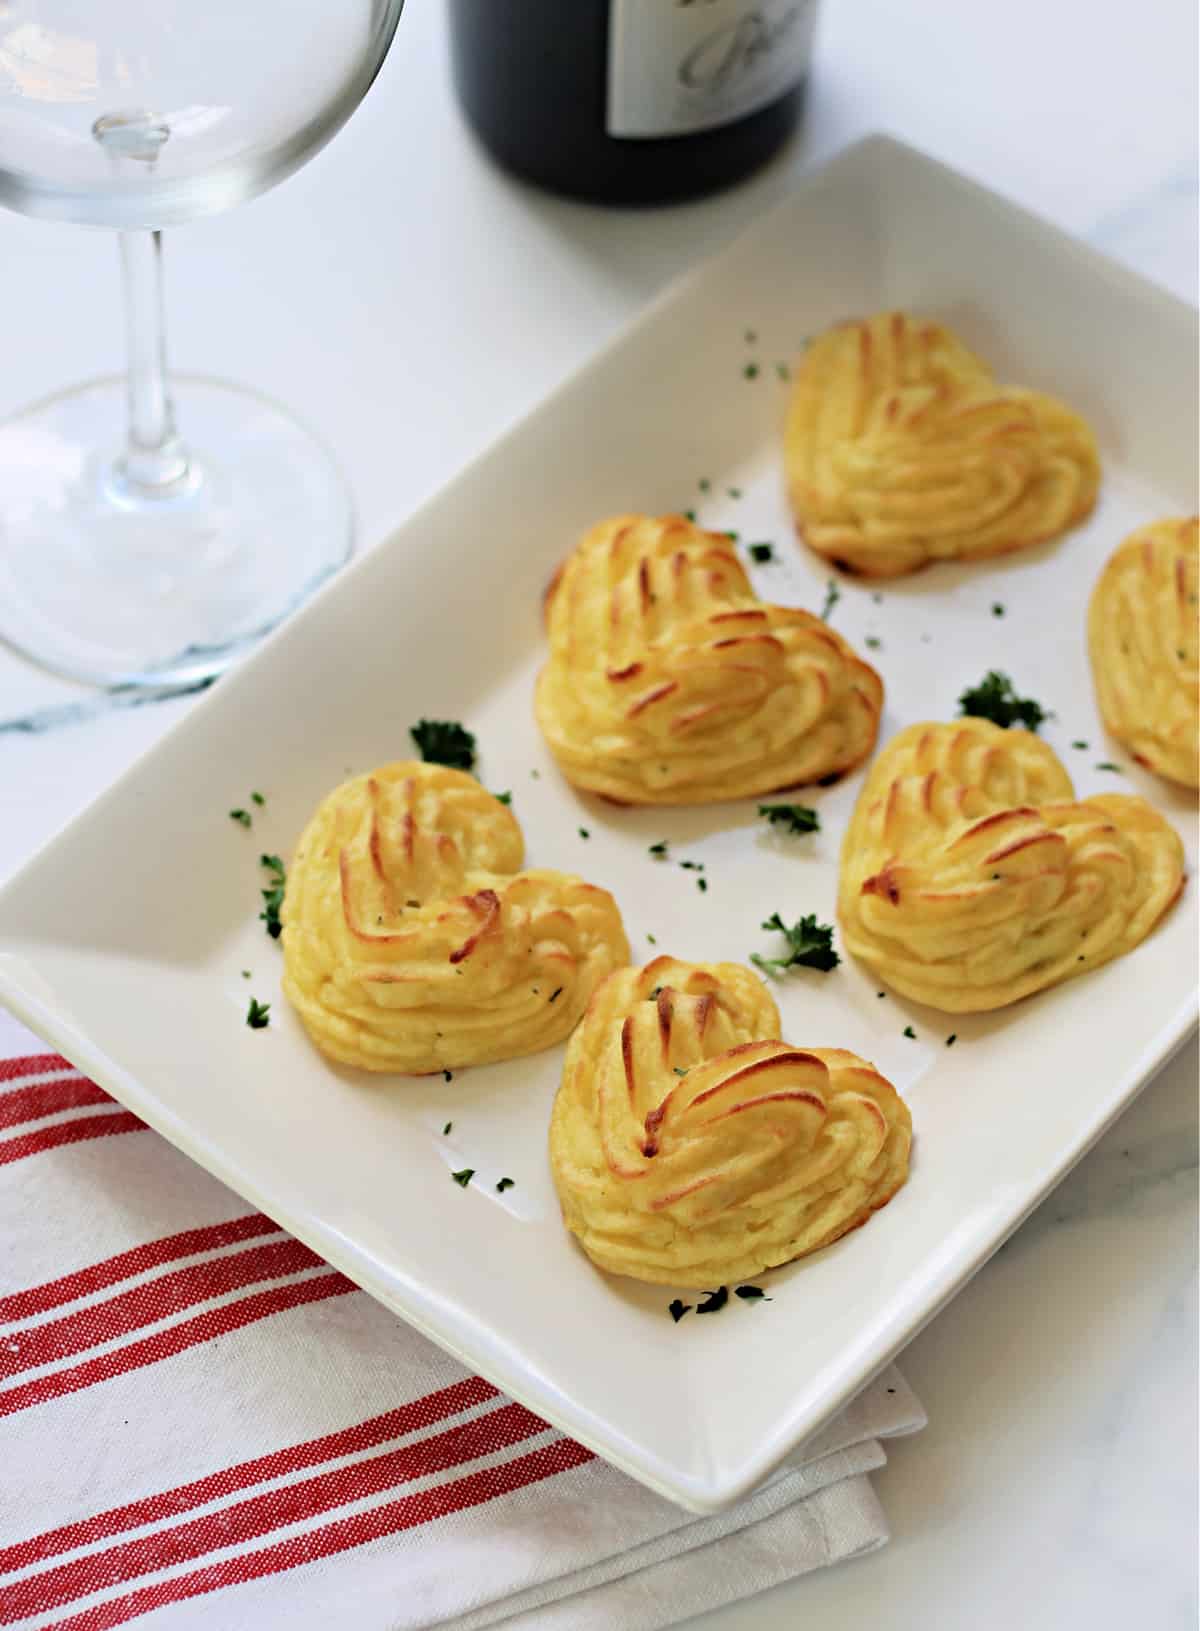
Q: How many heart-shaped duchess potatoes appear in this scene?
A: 6